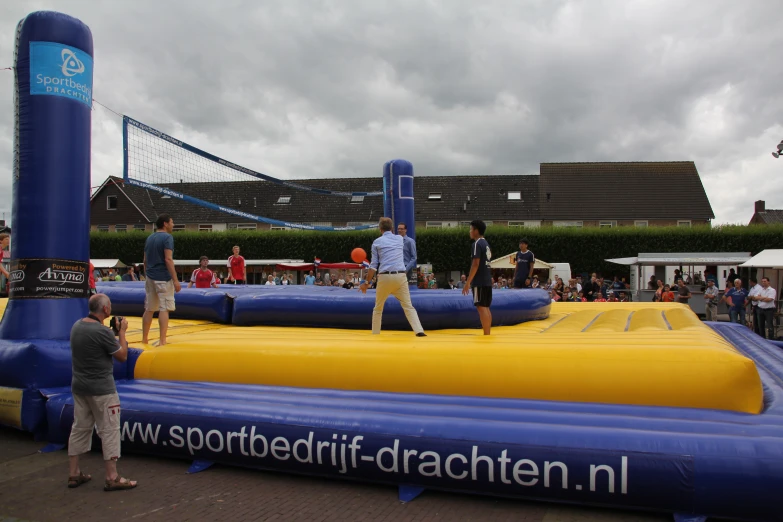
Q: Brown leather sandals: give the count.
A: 2